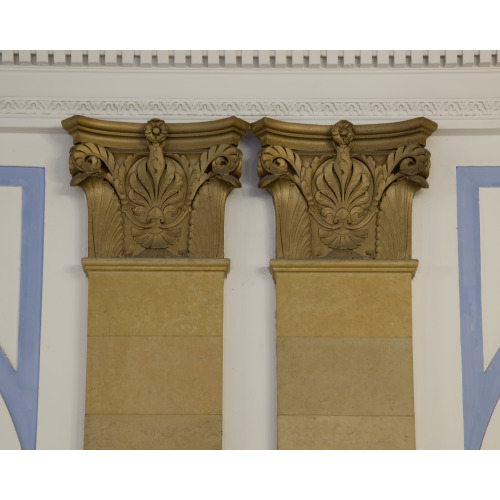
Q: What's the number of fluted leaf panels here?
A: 4